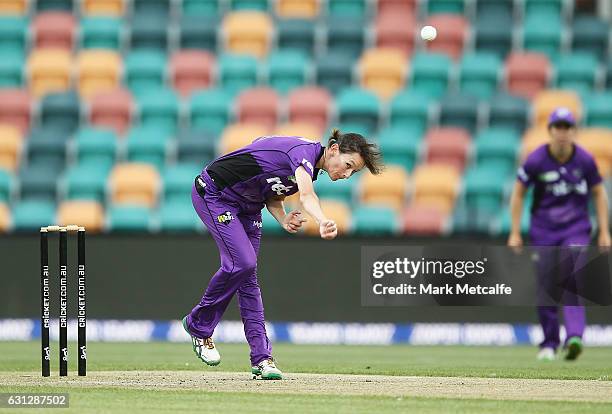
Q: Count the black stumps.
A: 3